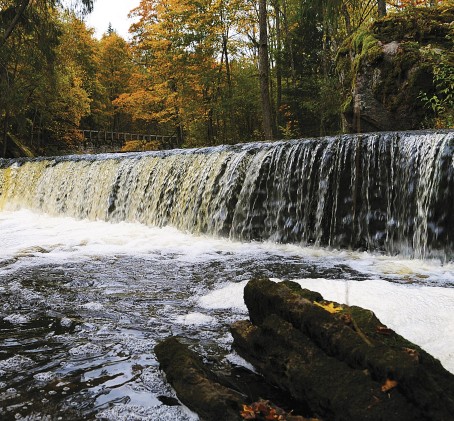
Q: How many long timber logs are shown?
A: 3